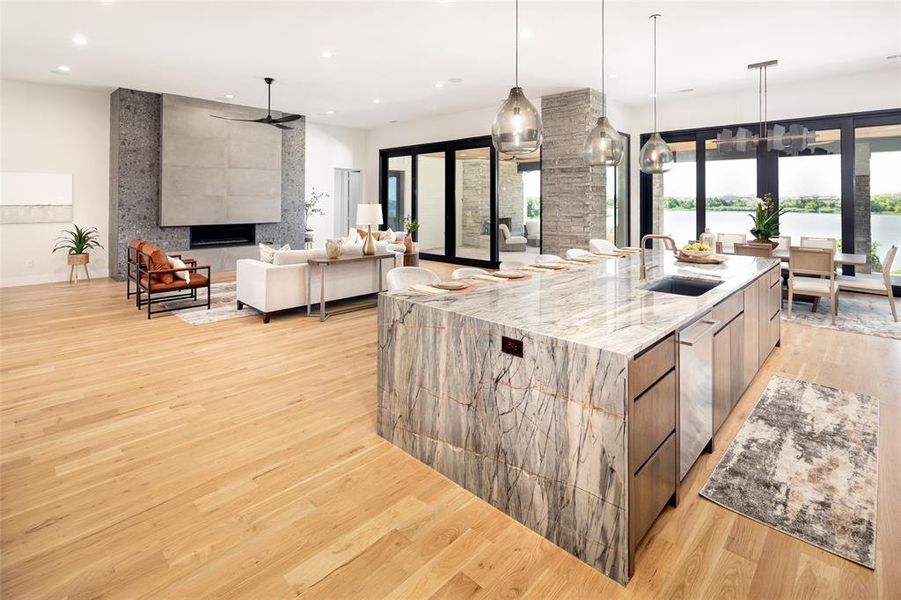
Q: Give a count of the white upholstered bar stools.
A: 5